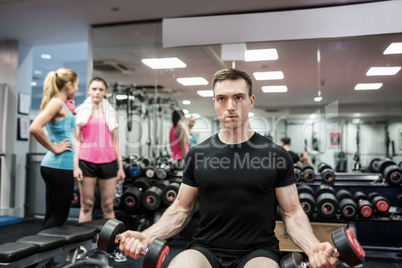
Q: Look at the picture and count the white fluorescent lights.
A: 9